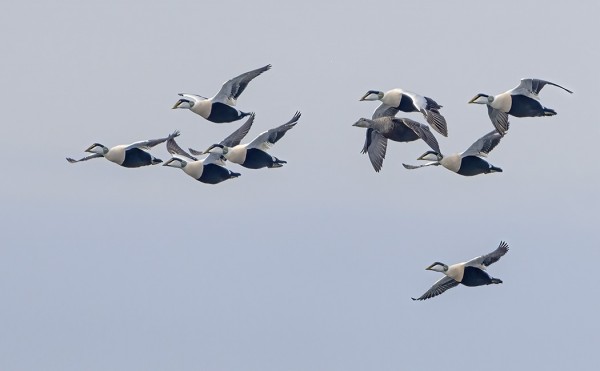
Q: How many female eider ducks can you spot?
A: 1